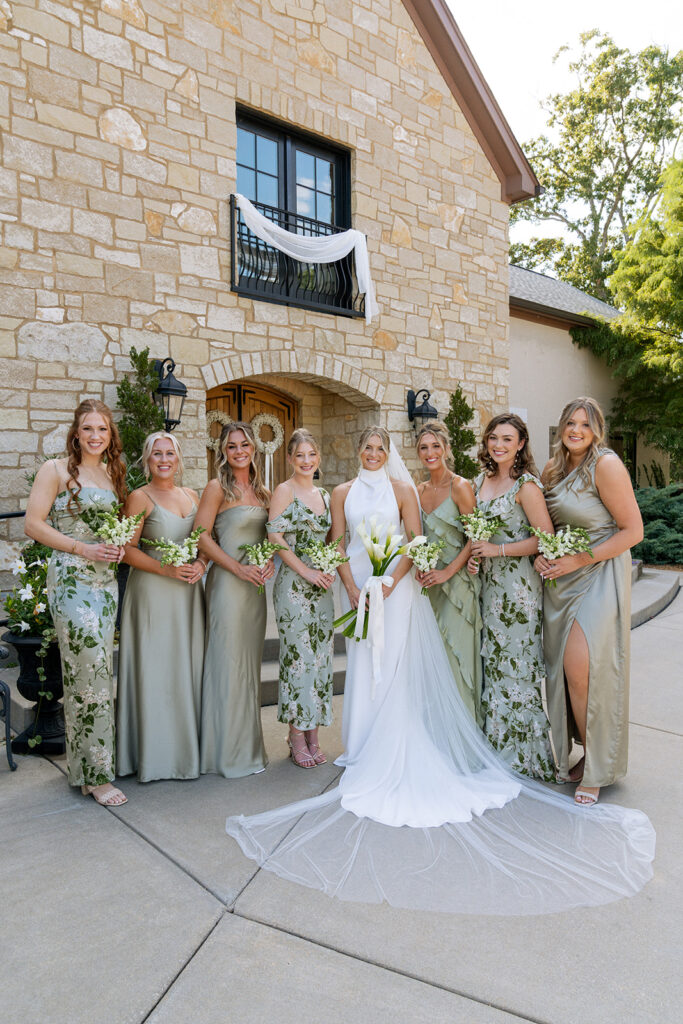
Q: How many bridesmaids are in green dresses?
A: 7